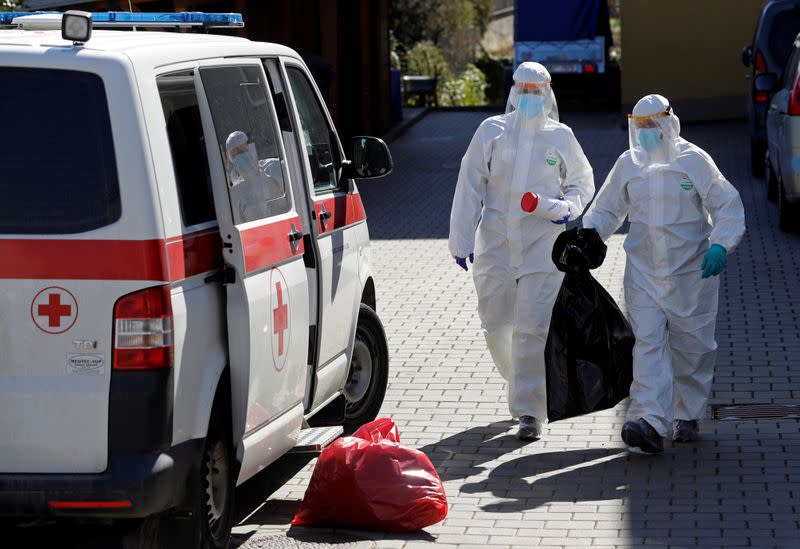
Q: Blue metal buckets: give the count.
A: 0